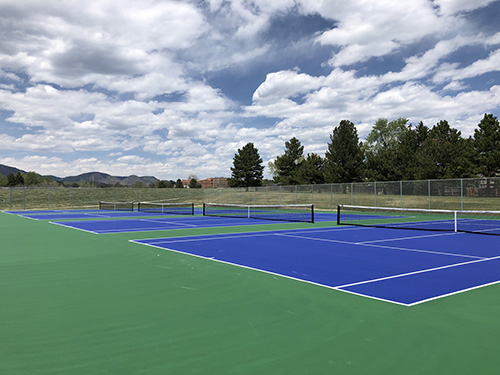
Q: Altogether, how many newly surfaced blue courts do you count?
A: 4